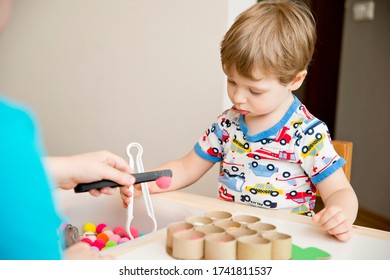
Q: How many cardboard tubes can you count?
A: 12